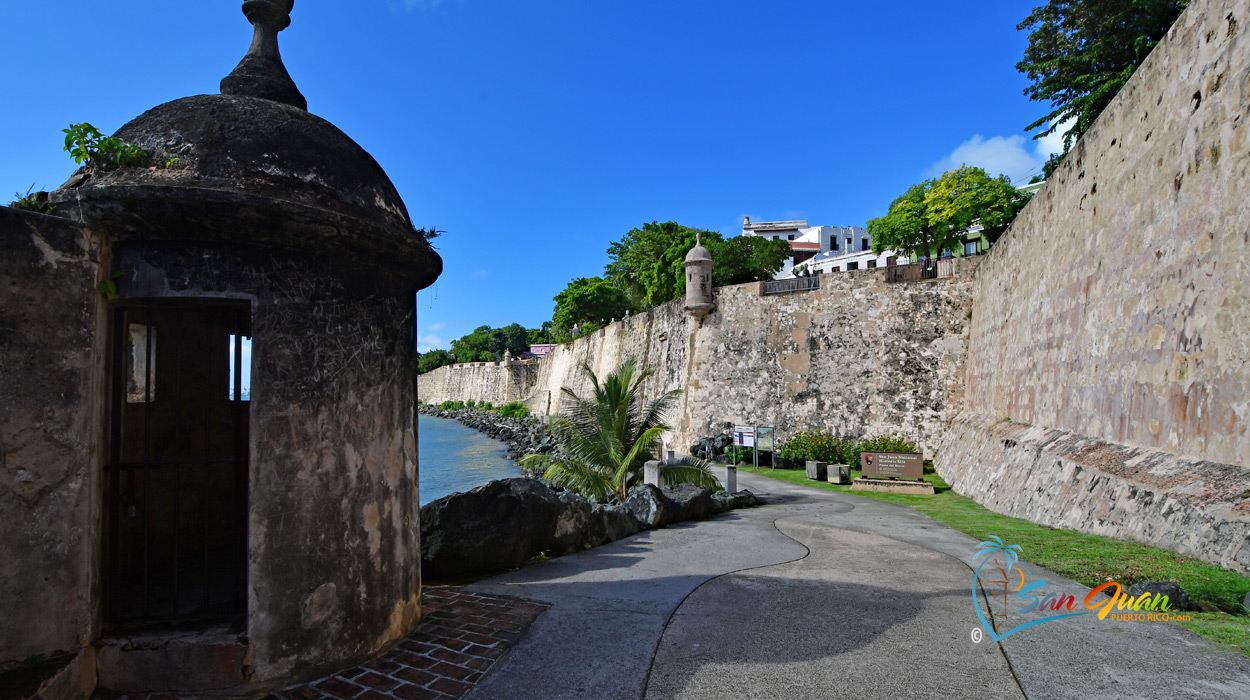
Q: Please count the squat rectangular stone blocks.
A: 2